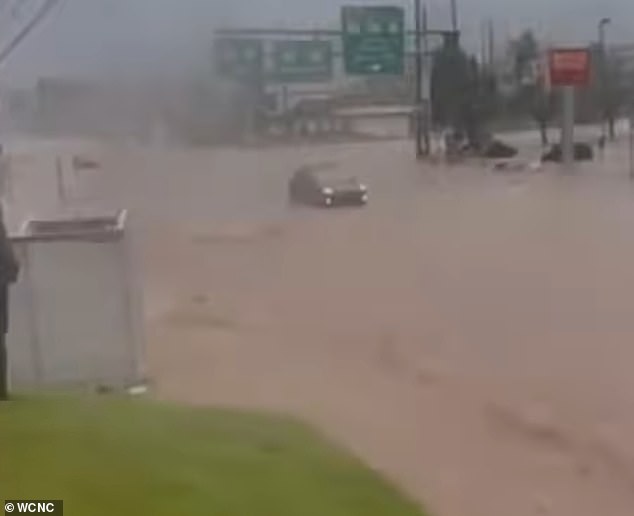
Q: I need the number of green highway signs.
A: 3